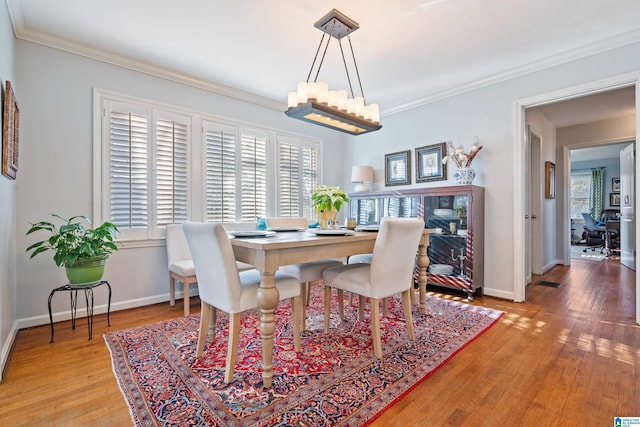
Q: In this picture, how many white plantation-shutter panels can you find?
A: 6